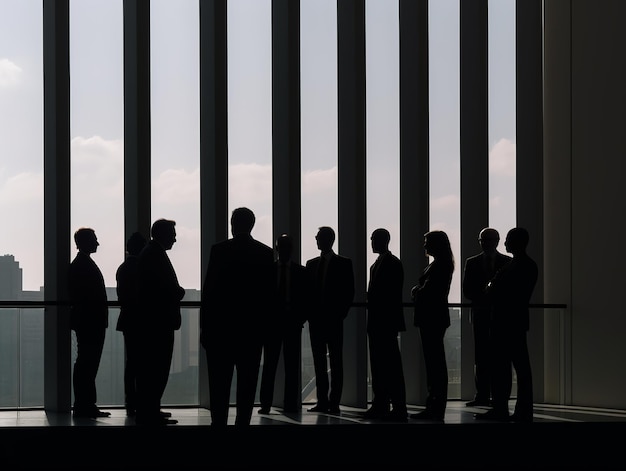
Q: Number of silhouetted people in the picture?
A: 10